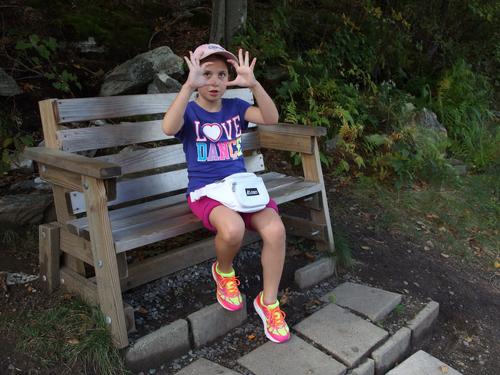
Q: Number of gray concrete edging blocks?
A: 6